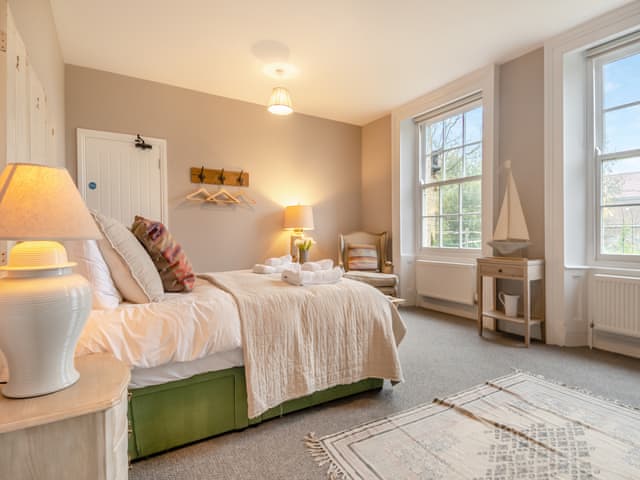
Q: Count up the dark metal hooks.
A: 3